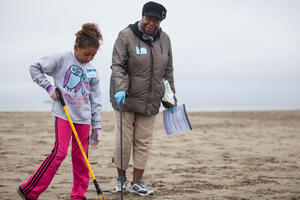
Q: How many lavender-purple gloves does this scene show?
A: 2